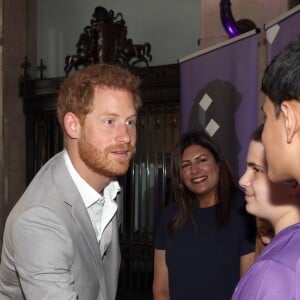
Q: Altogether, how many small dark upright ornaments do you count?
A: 2